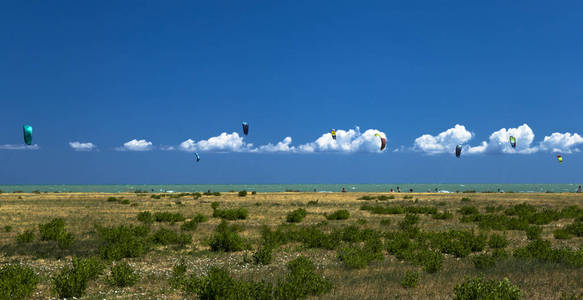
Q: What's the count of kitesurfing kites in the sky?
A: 8